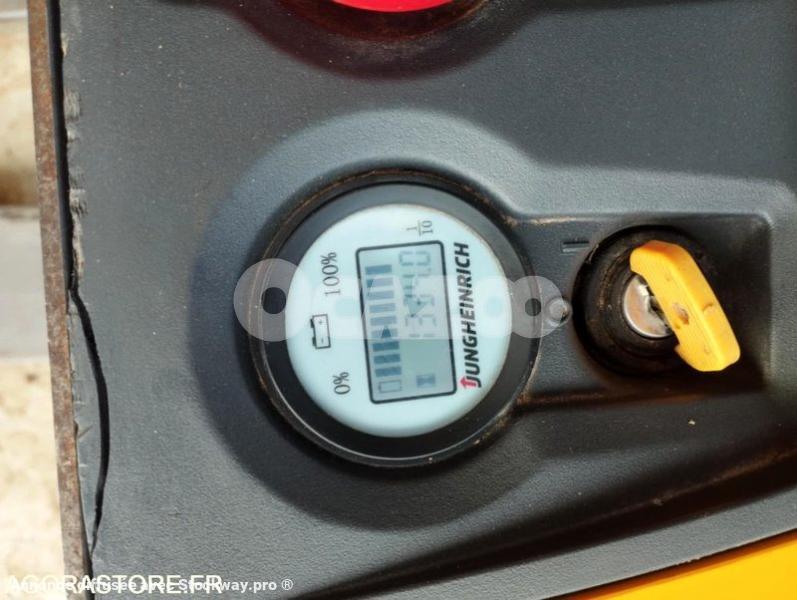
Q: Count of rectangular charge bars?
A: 9